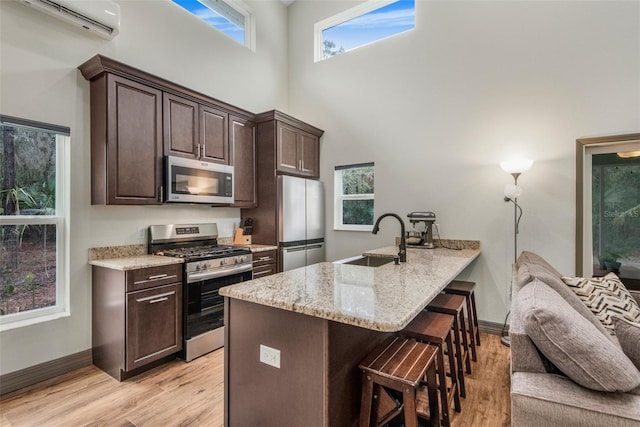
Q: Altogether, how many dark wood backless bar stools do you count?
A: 4